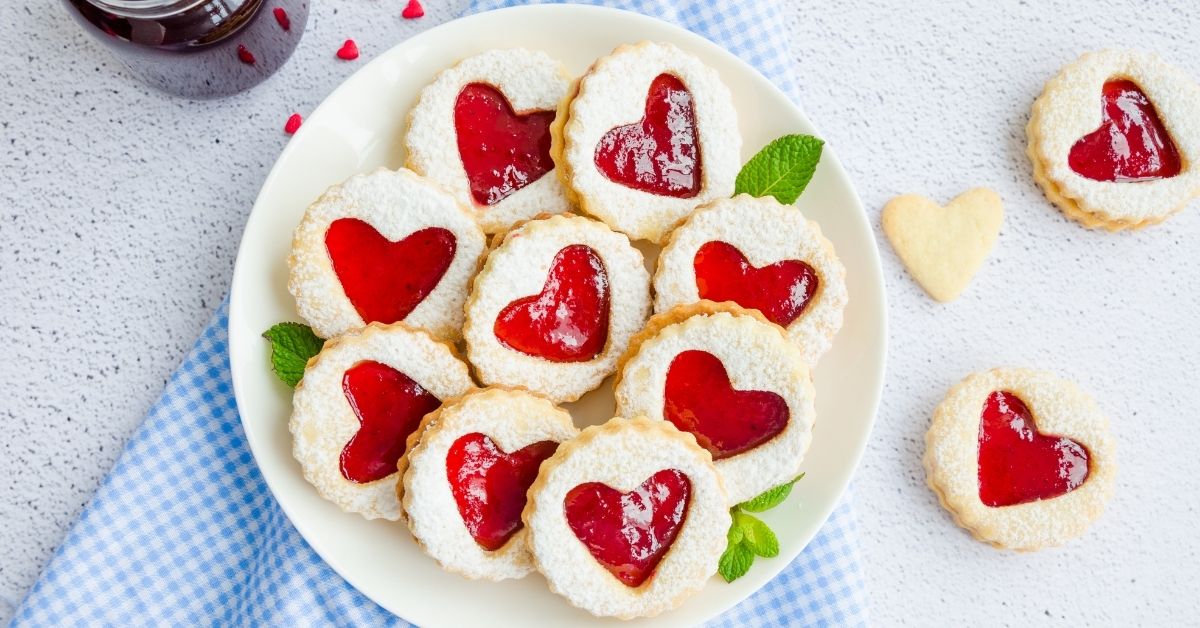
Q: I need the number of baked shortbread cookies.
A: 12